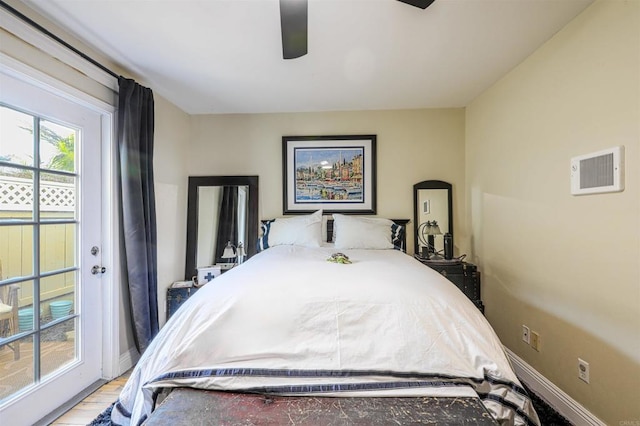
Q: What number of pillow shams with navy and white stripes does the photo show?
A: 2